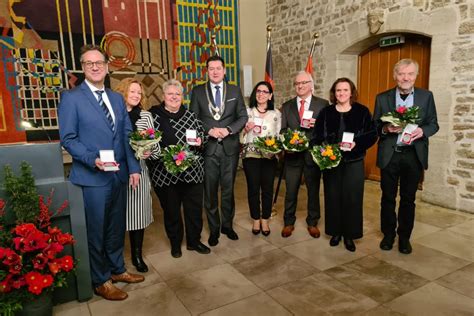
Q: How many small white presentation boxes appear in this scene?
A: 6